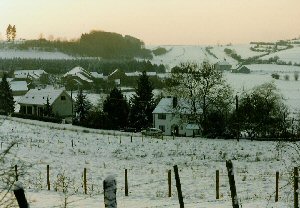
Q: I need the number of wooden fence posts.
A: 12